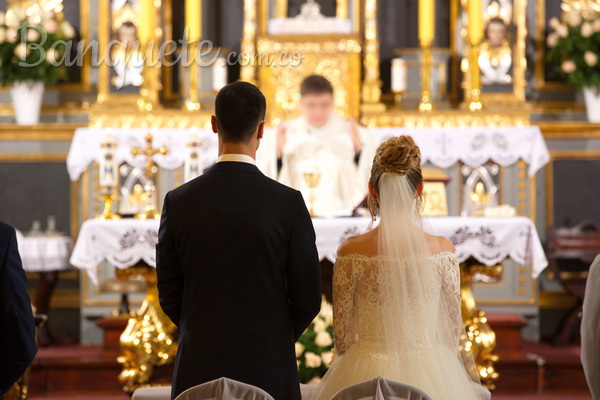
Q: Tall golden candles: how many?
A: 4